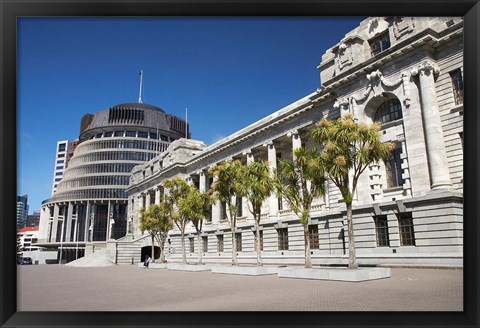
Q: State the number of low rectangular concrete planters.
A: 4